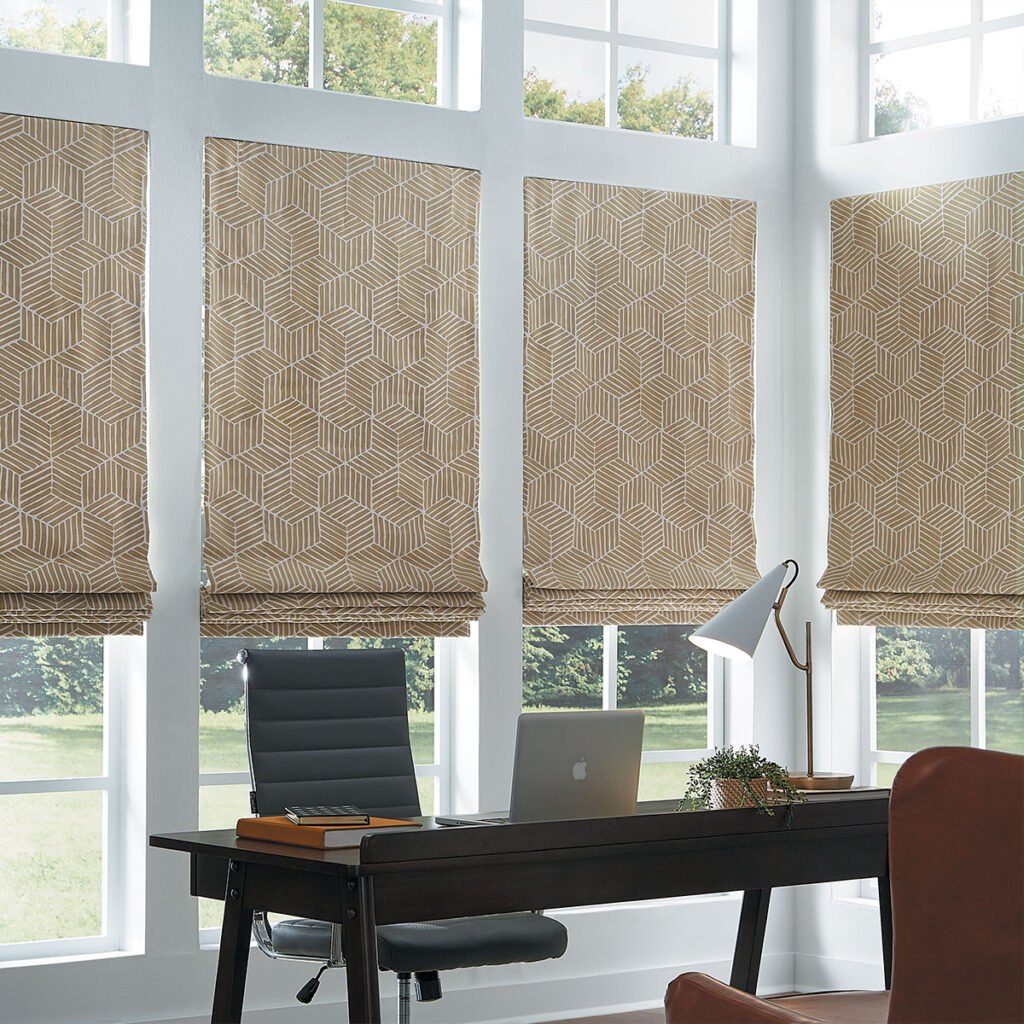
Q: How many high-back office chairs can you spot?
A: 1